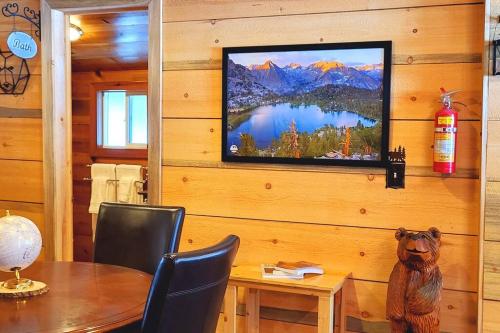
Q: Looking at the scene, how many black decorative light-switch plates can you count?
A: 1